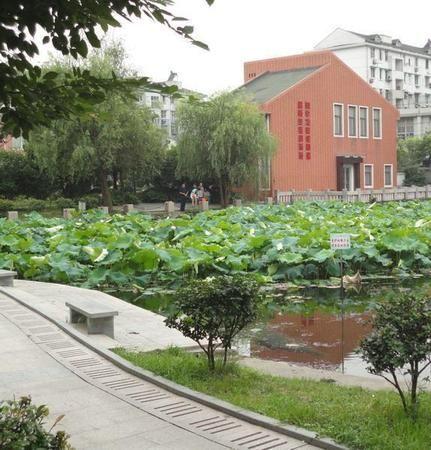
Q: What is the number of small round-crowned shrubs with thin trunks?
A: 2